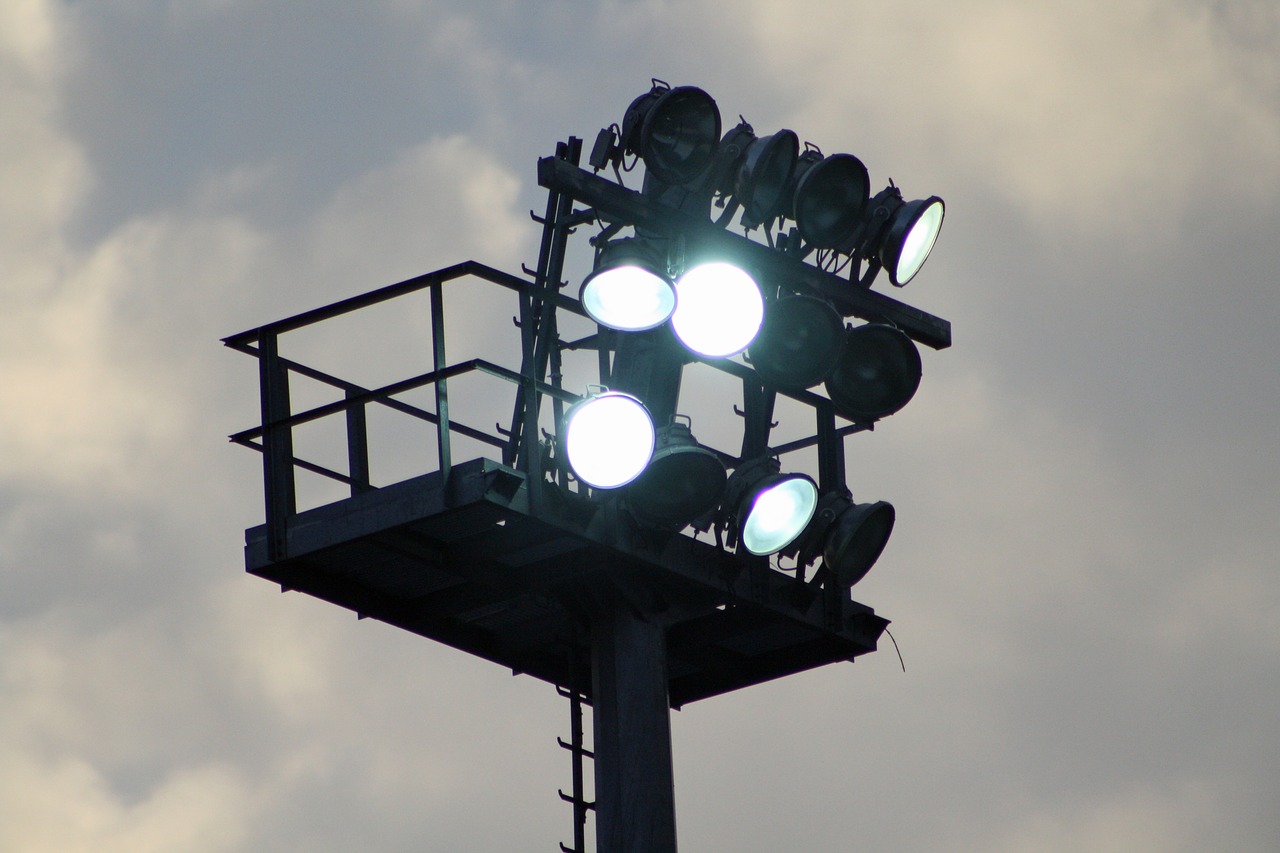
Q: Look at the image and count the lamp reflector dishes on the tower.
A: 12